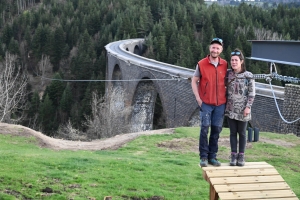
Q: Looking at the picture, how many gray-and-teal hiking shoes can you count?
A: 2